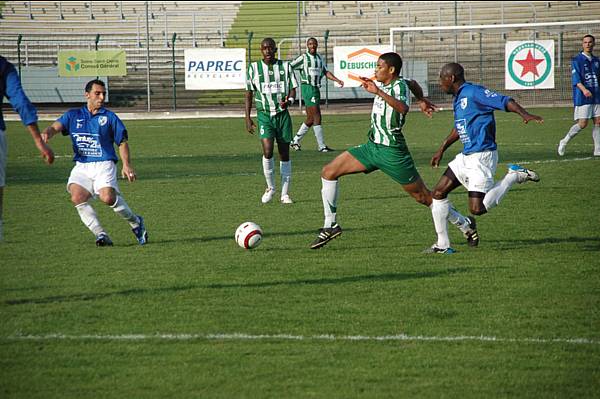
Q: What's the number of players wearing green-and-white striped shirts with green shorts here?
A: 3